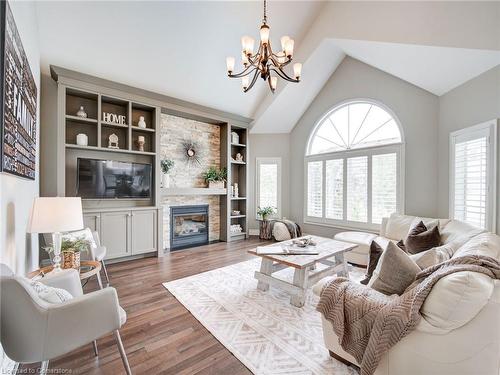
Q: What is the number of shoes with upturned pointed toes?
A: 0